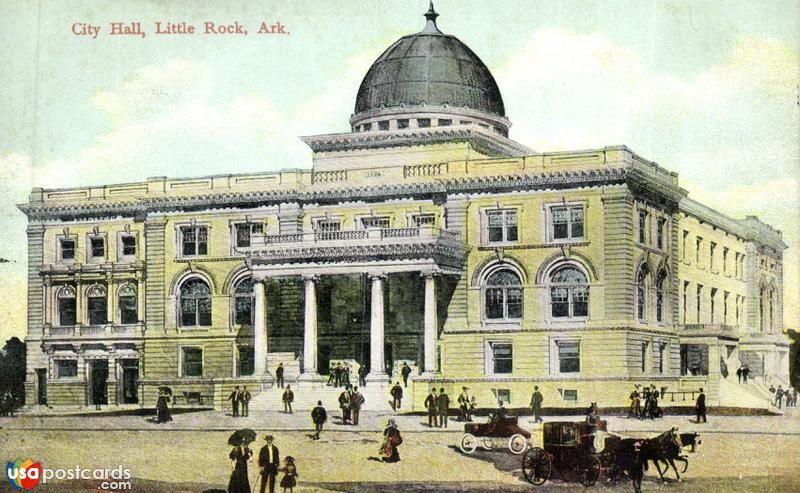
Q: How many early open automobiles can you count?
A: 1